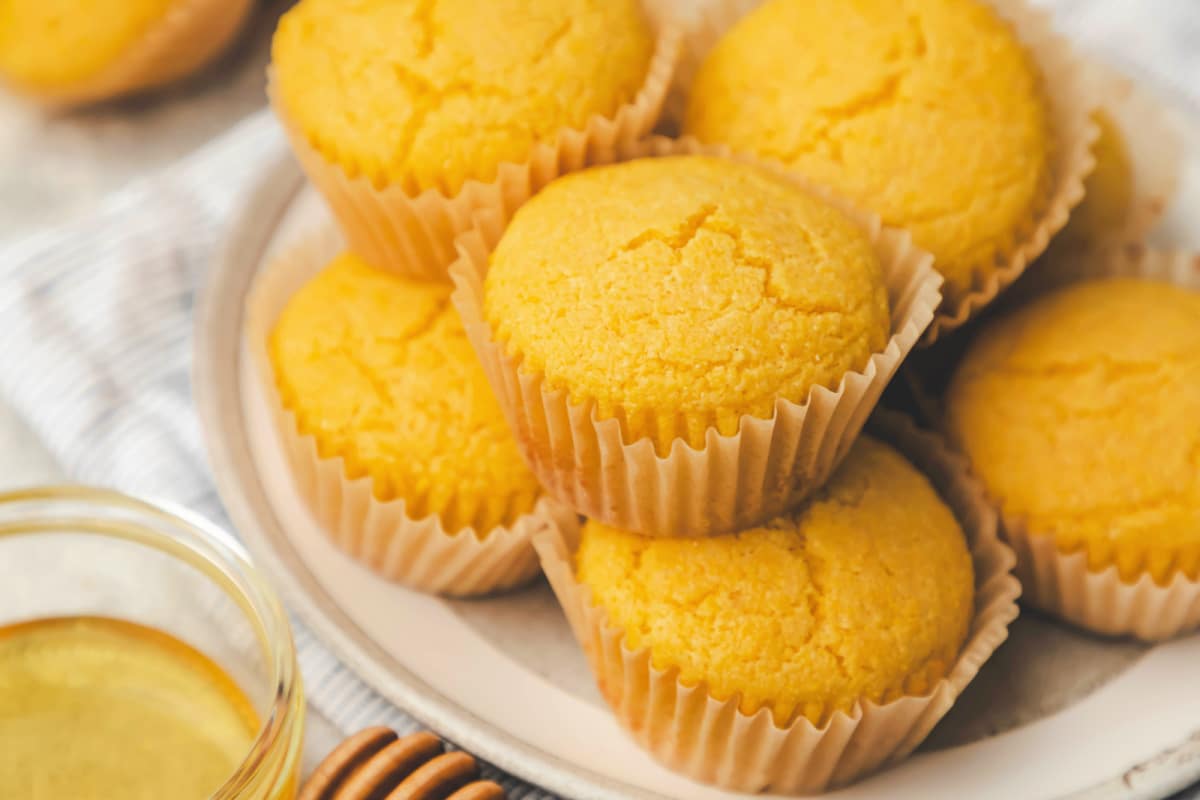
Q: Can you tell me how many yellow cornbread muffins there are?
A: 8